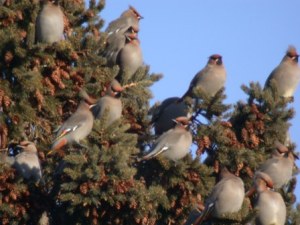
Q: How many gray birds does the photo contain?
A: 14